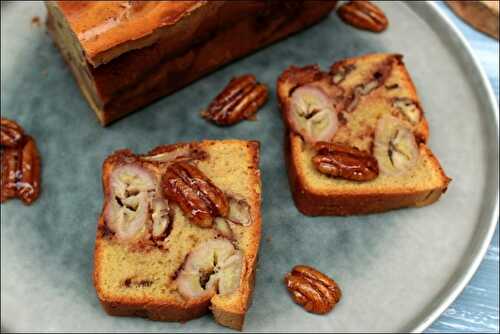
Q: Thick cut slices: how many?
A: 2